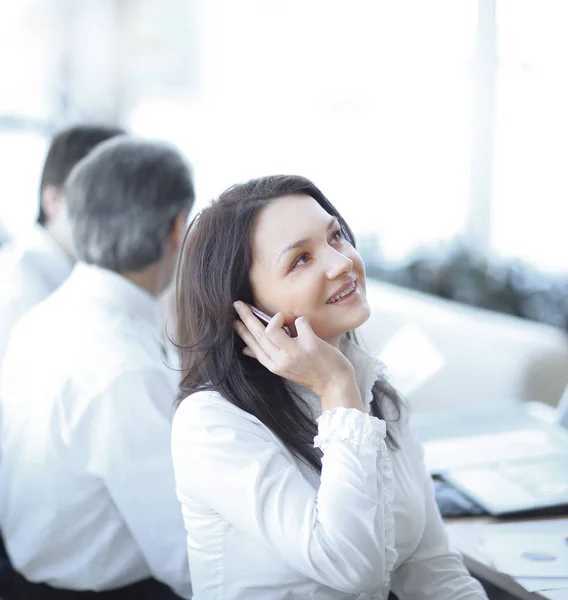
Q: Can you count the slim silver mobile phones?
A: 1